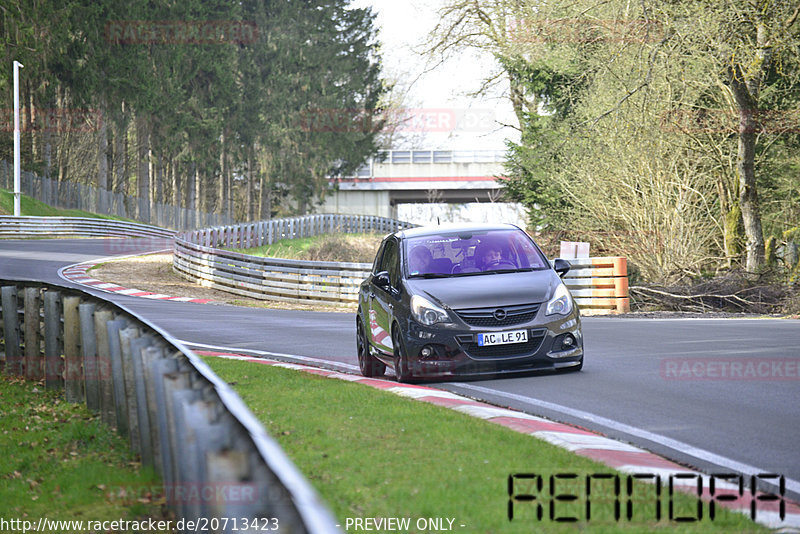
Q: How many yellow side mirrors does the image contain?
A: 0